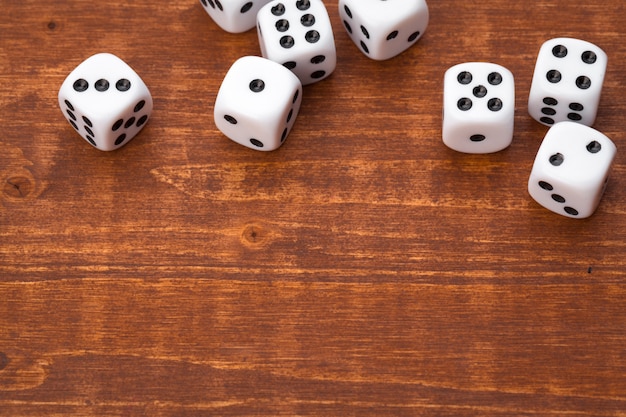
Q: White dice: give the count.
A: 8